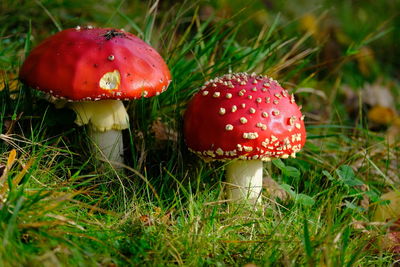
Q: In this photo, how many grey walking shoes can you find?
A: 0